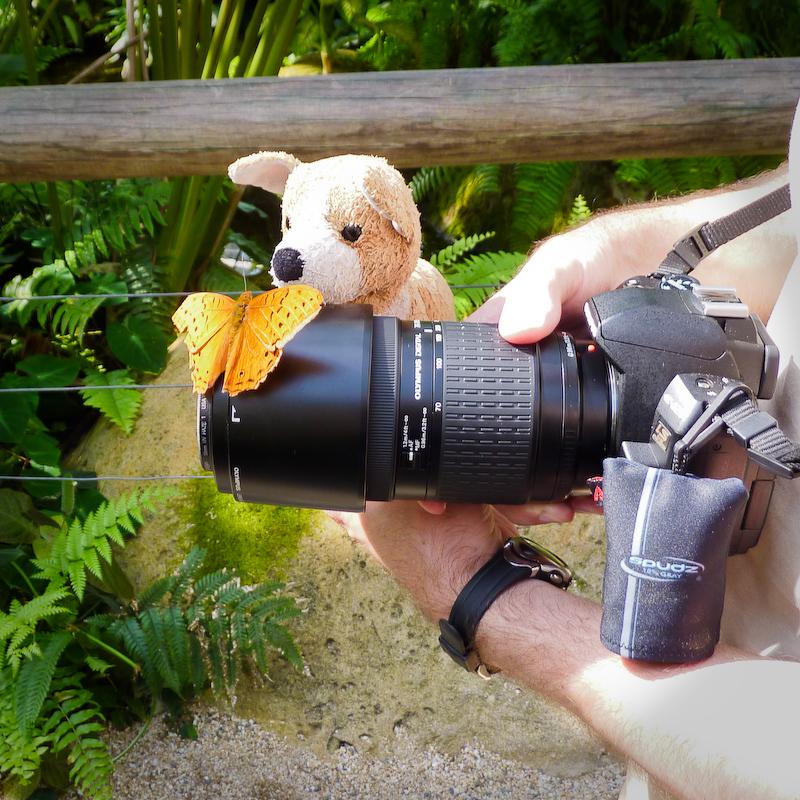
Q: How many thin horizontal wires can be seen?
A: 3